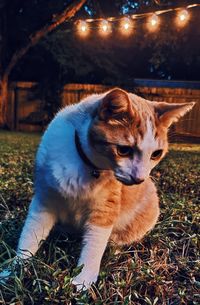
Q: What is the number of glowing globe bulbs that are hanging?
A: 5